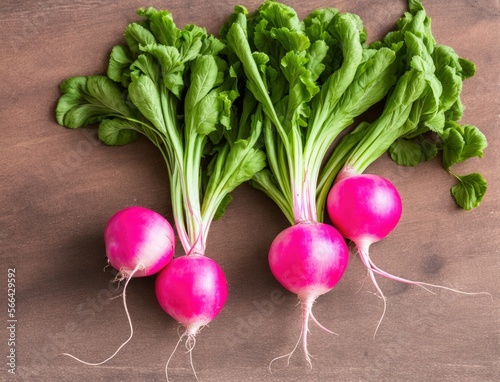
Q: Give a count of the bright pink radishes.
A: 4